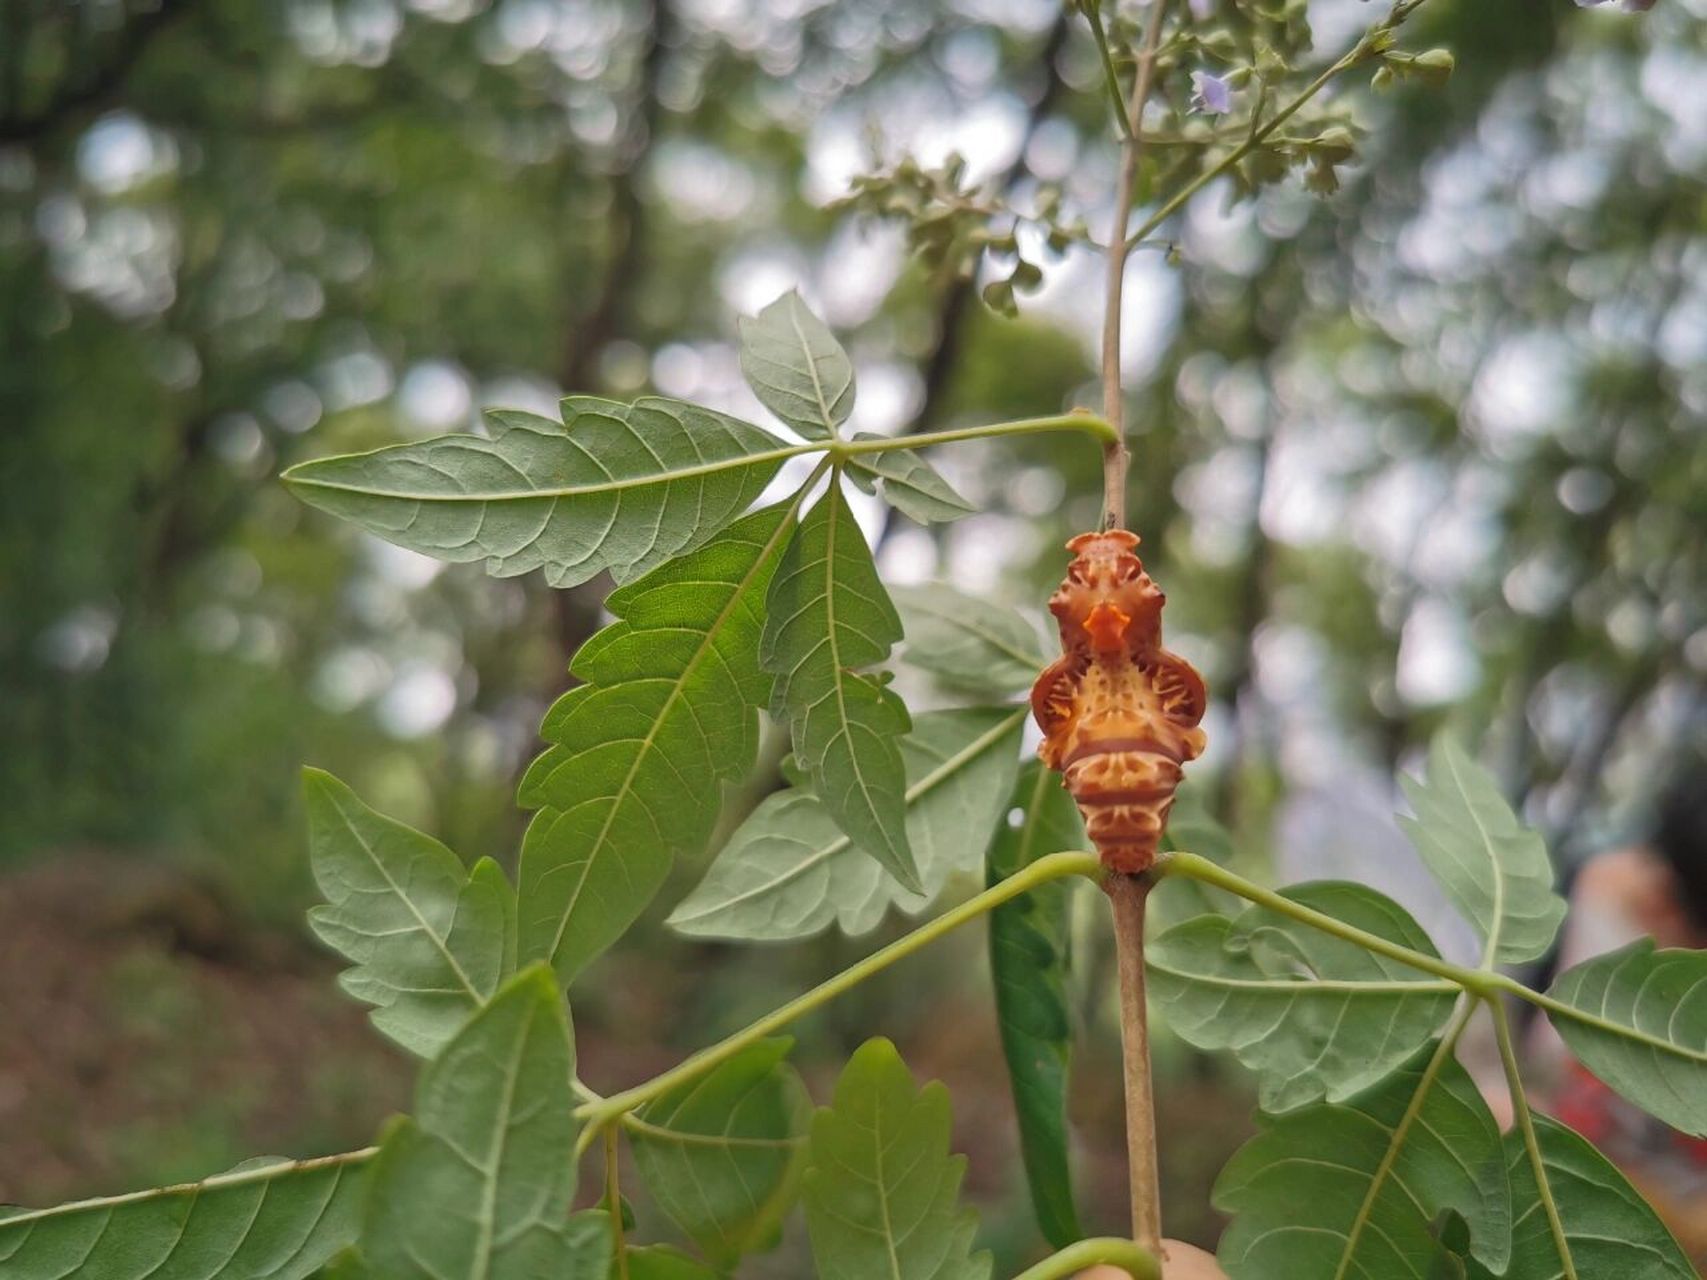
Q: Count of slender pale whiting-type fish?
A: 0